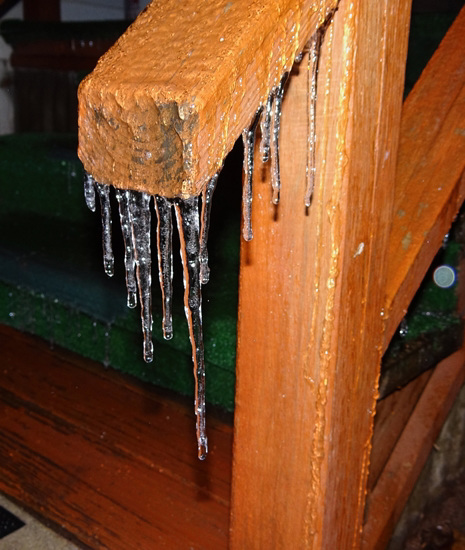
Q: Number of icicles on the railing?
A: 11